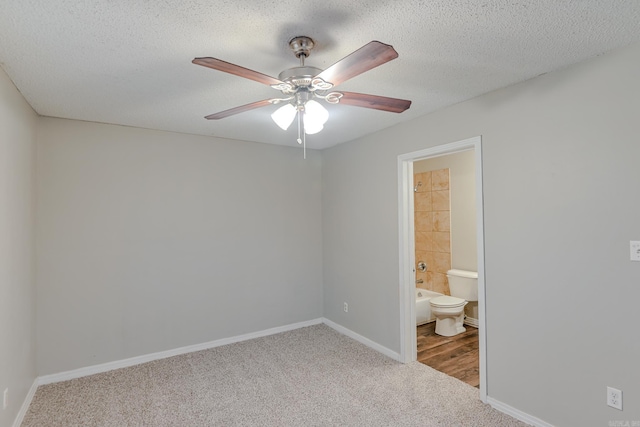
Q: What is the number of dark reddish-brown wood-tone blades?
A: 4